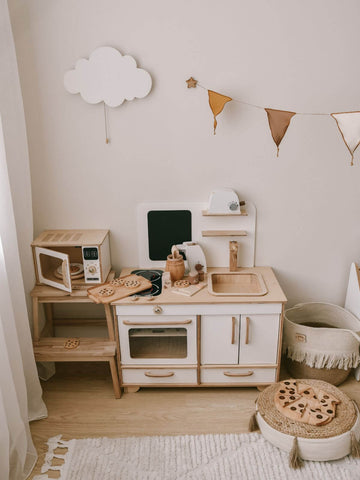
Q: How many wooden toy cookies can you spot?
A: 5